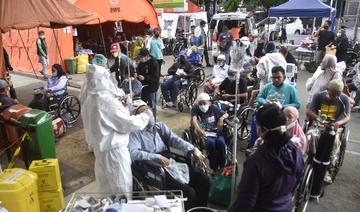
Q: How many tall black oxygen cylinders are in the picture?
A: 1